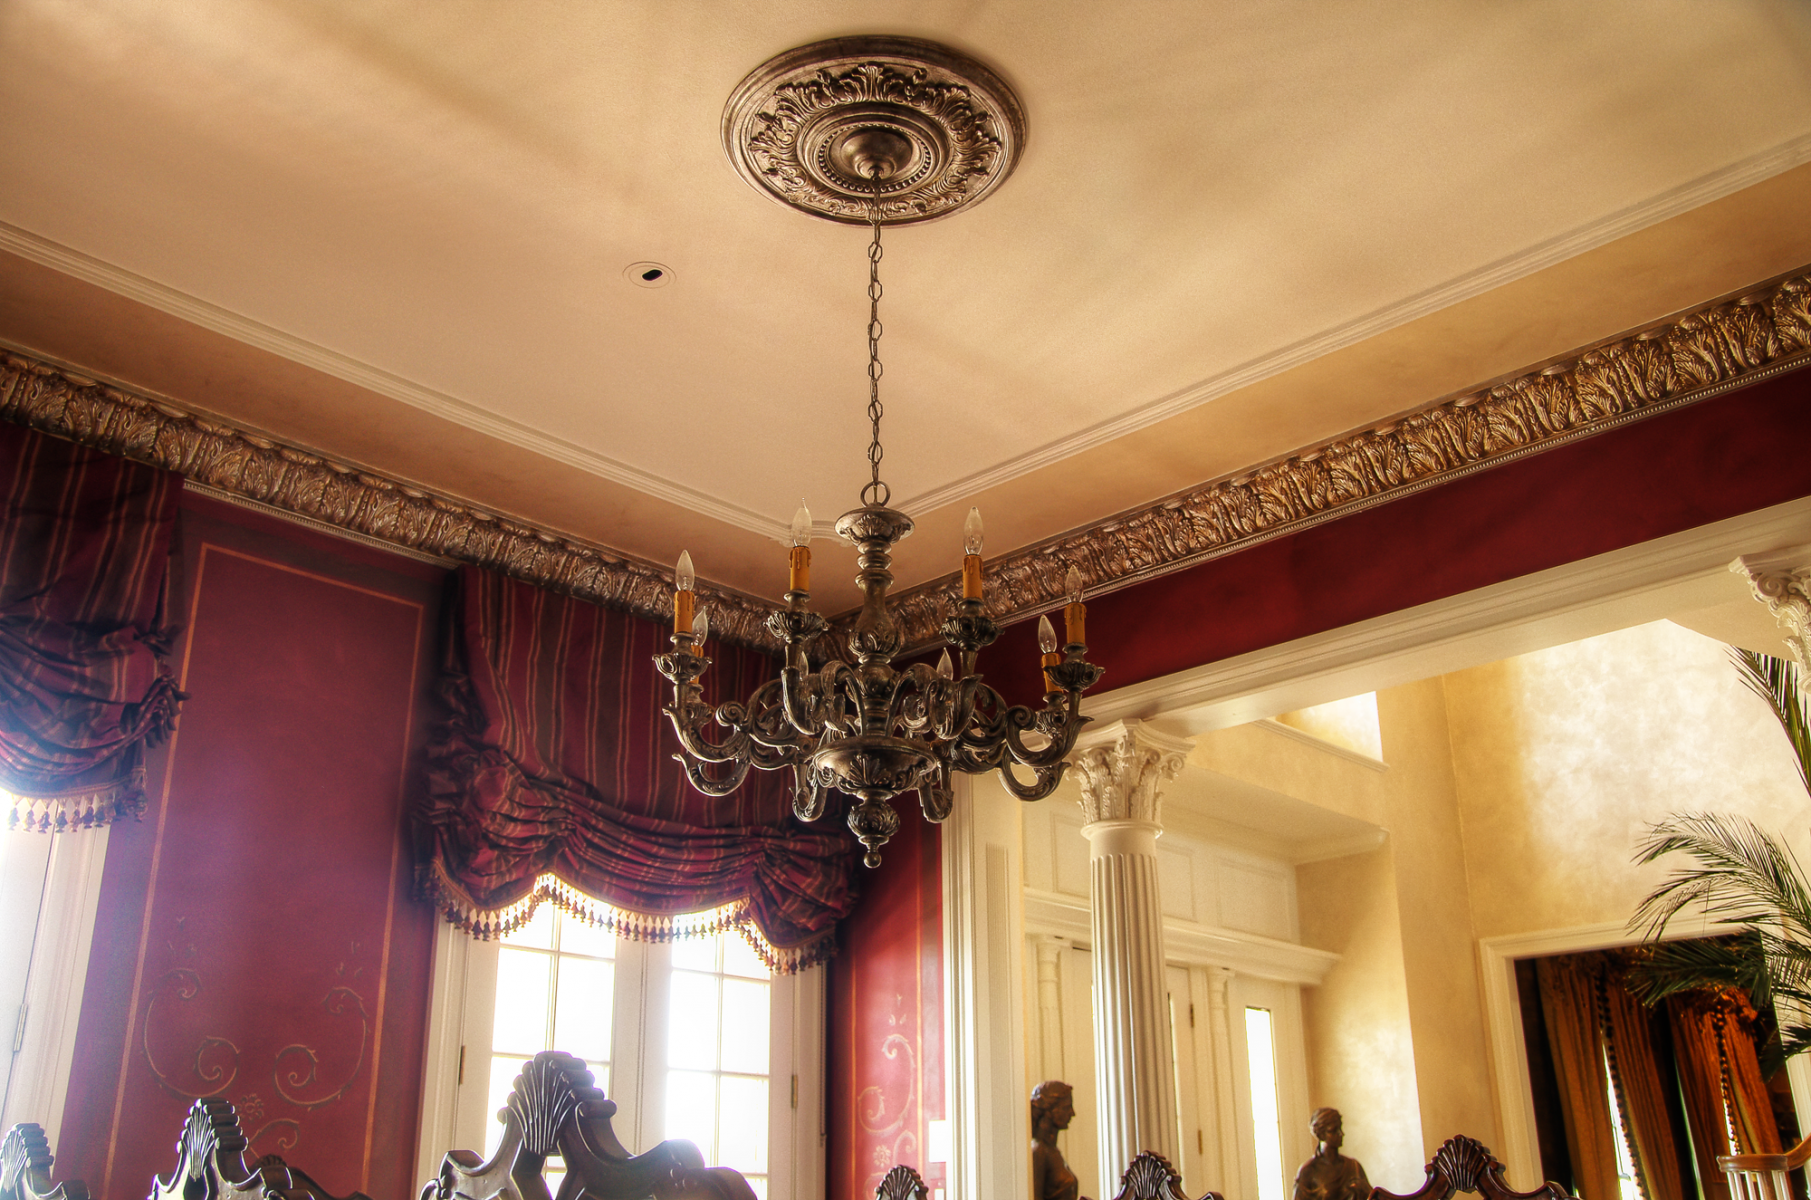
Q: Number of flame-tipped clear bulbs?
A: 8